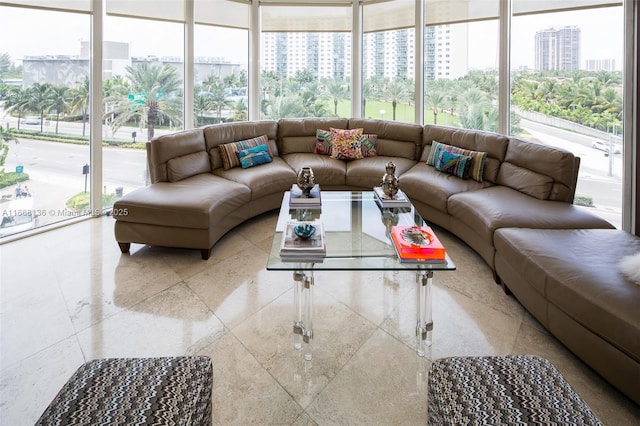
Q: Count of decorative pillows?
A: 7